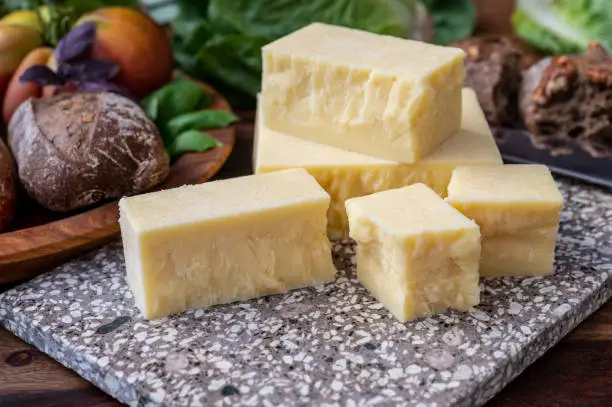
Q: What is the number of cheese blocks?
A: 5